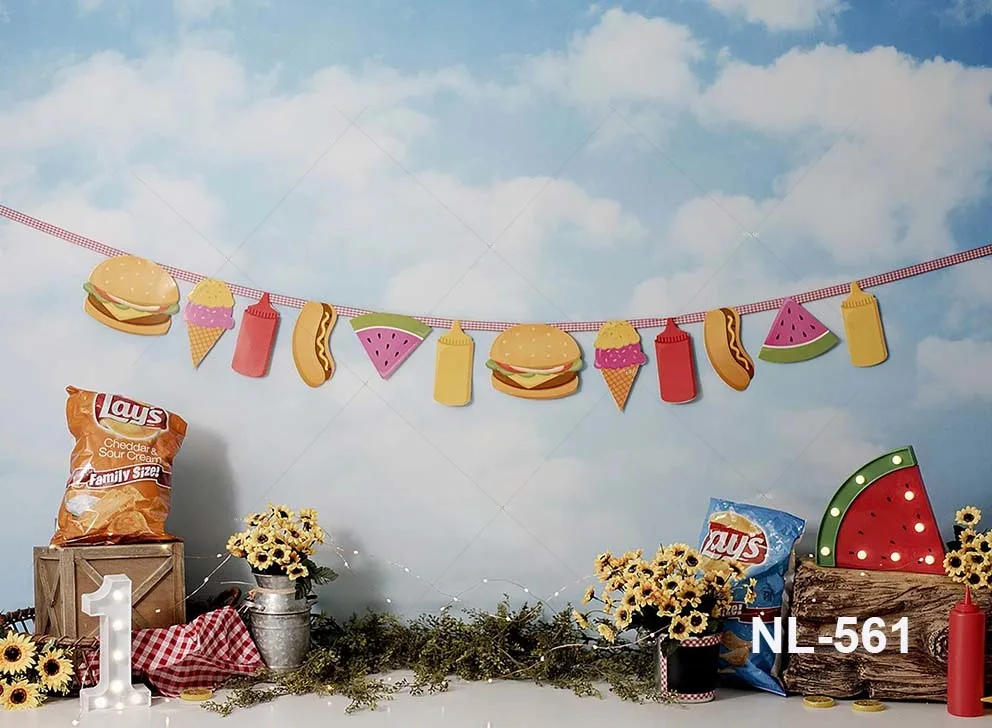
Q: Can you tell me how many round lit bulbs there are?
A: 15